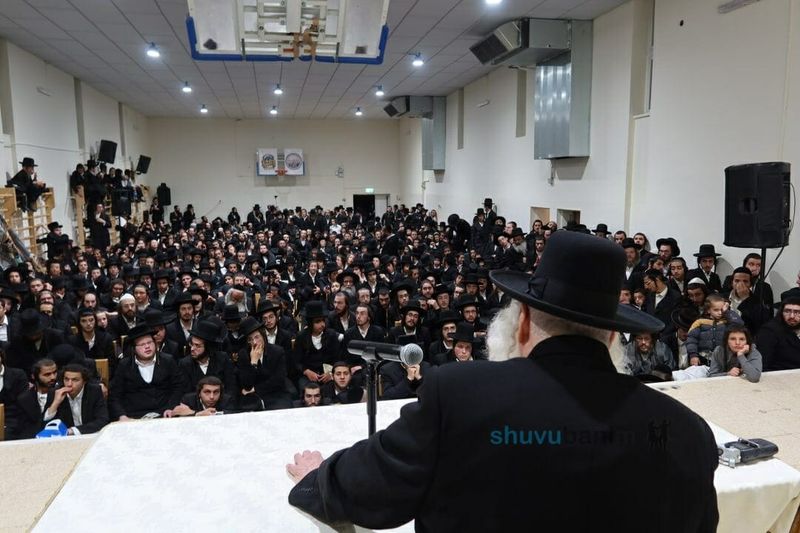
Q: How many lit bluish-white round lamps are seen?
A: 9